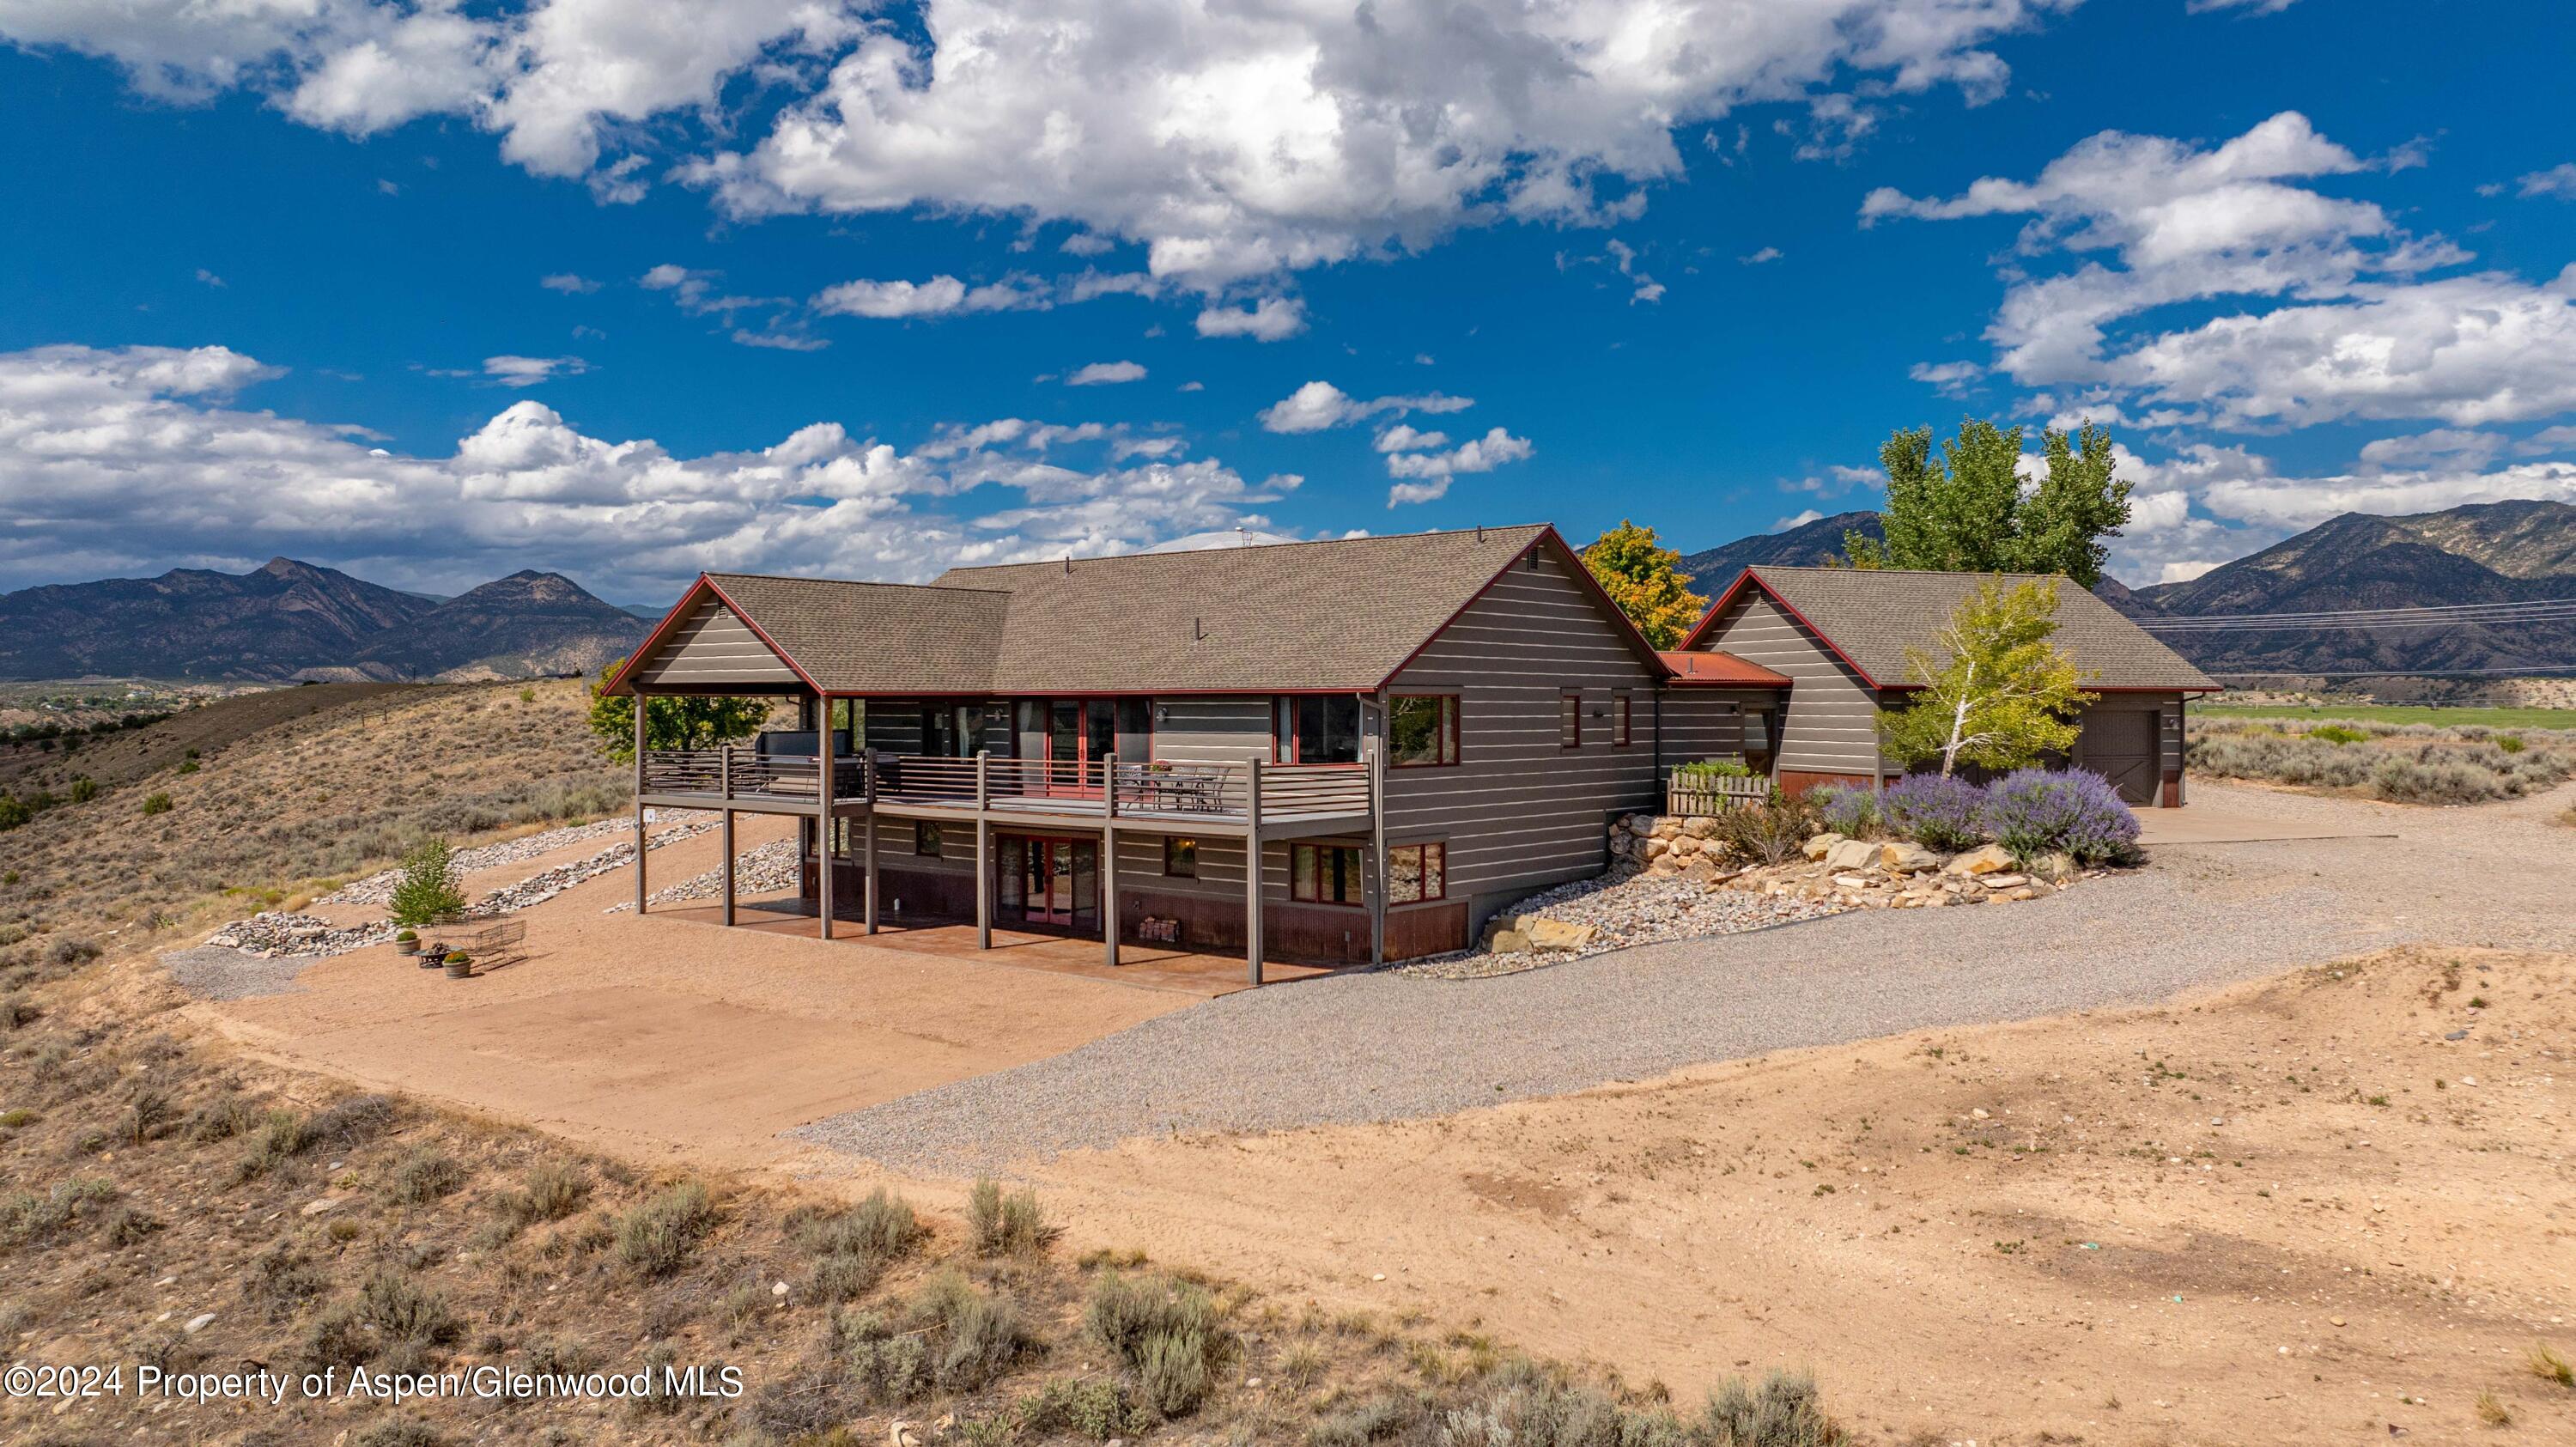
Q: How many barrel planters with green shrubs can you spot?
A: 2